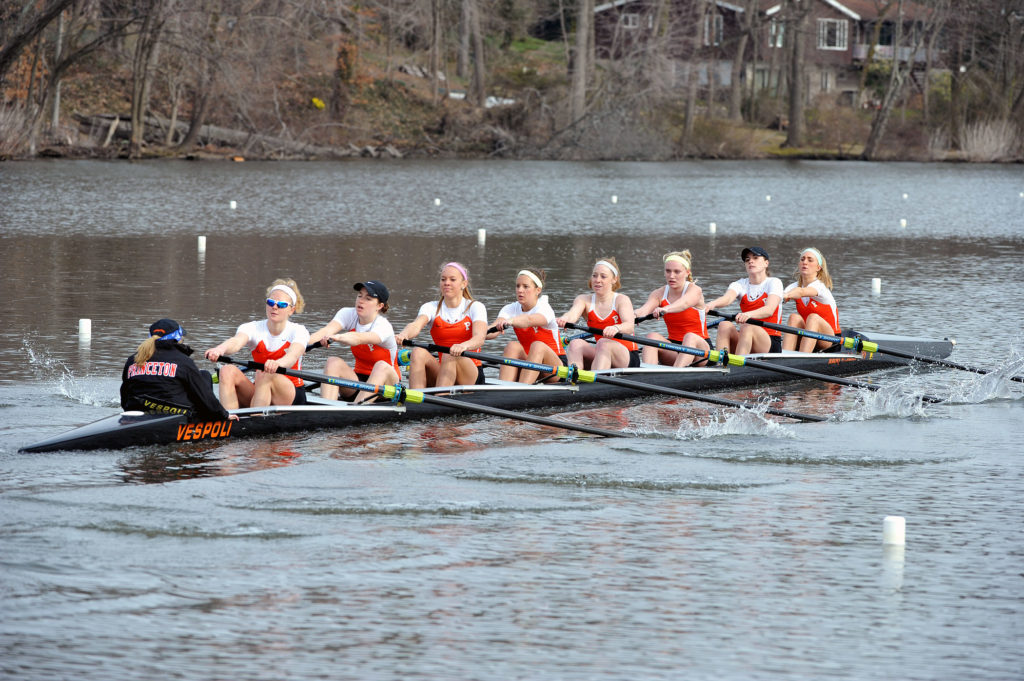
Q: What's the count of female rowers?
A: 8